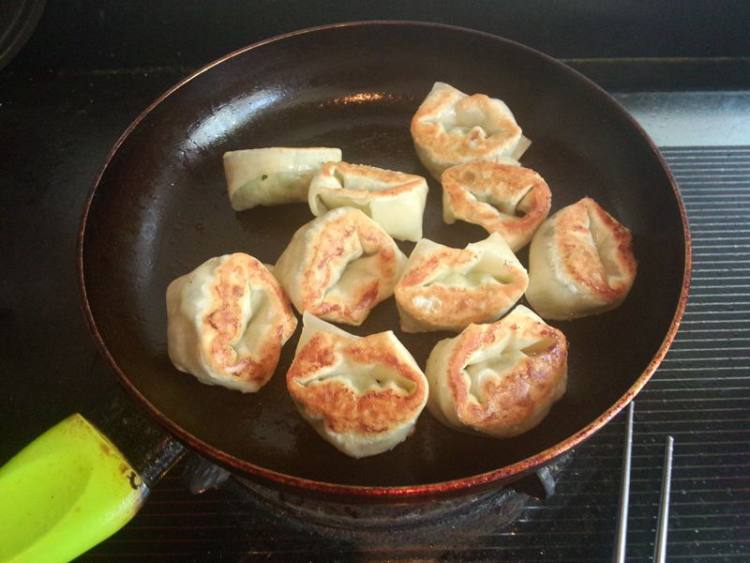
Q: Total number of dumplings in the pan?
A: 10